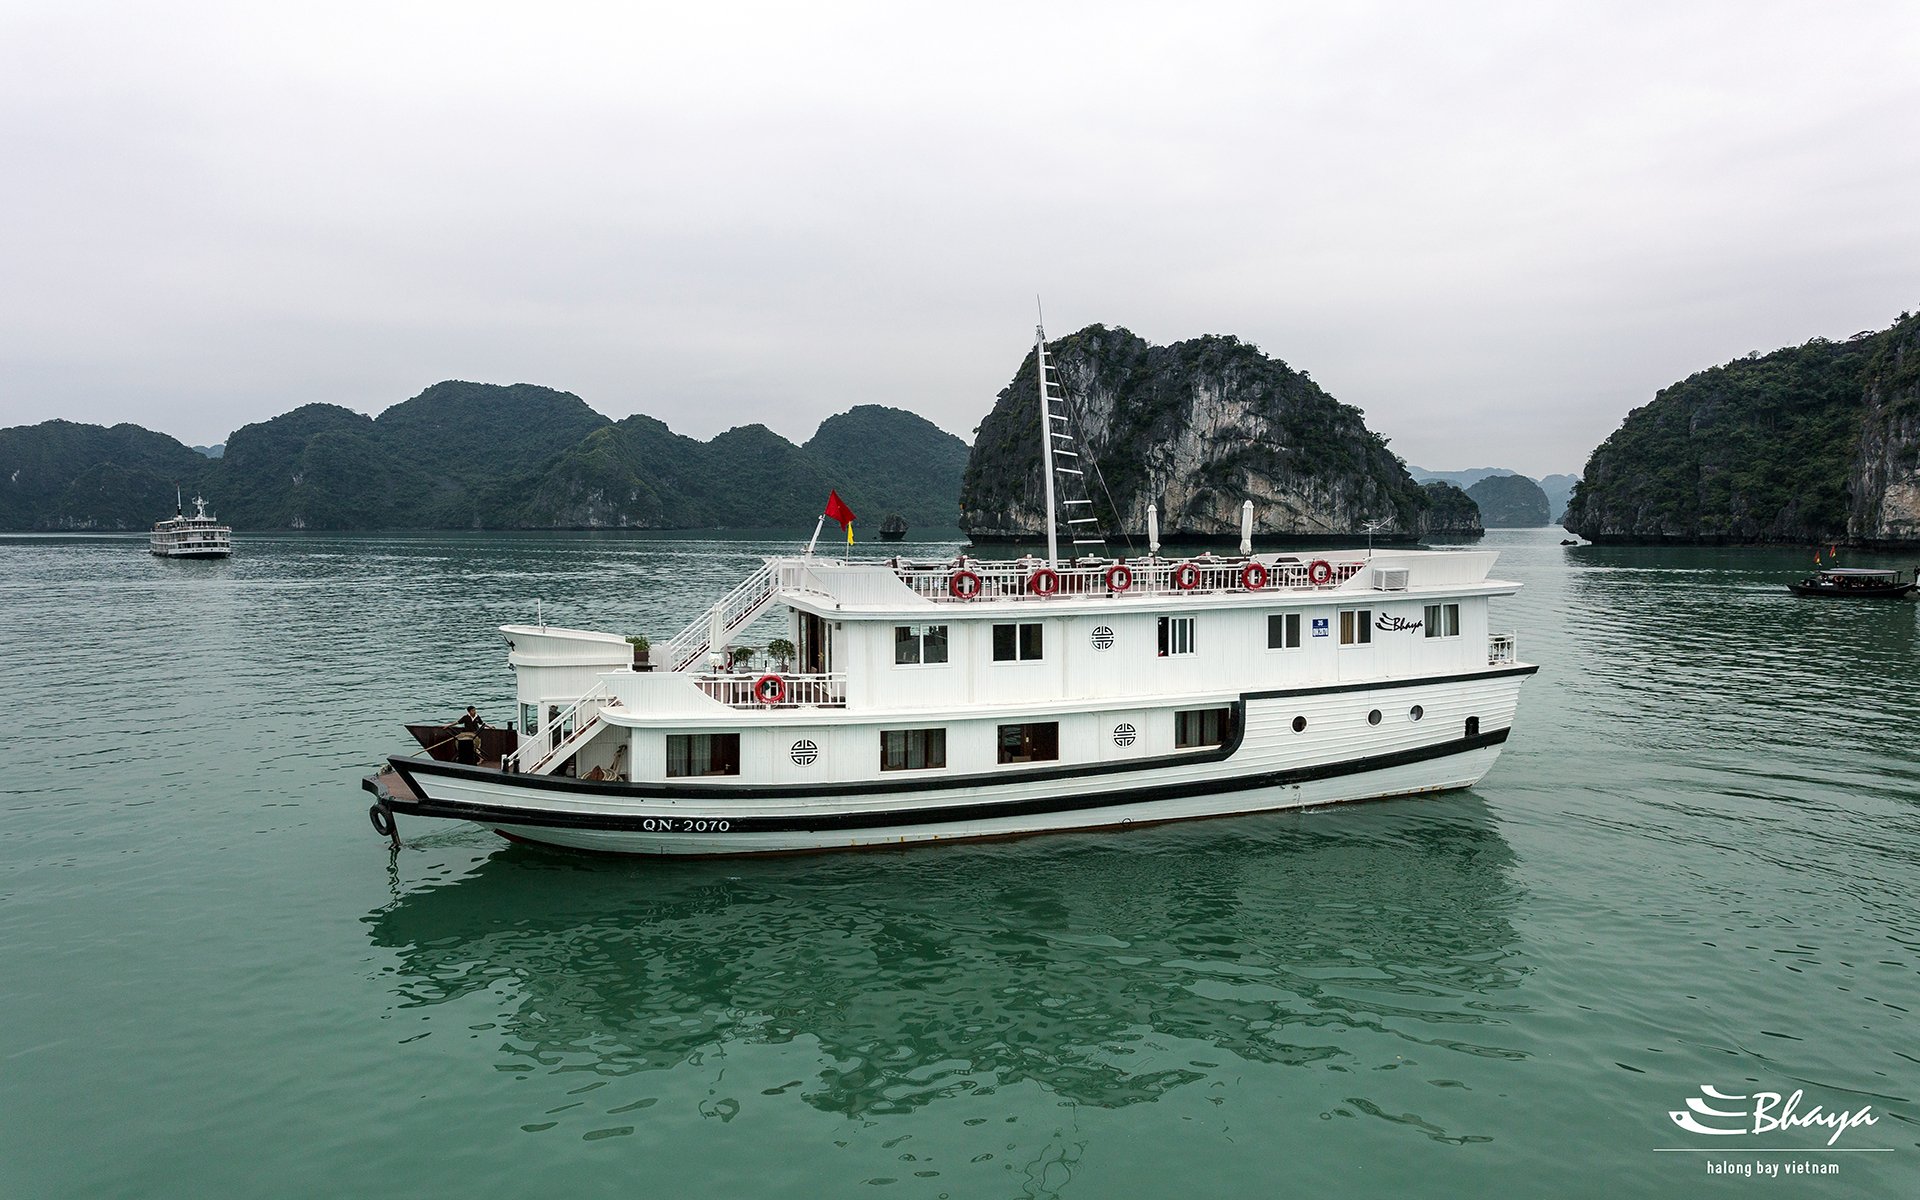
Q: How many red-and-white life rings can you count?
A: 7